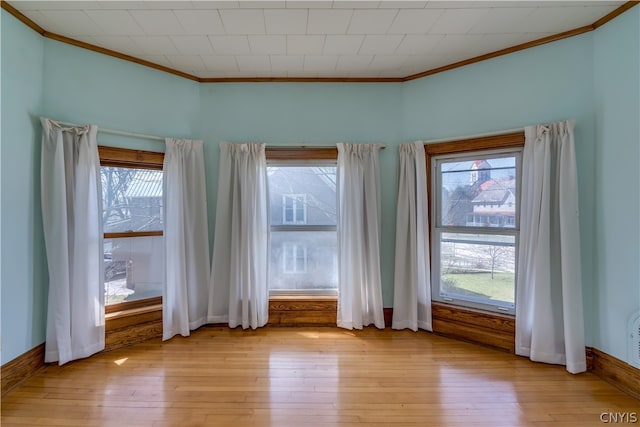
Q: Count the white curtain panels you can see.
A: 6